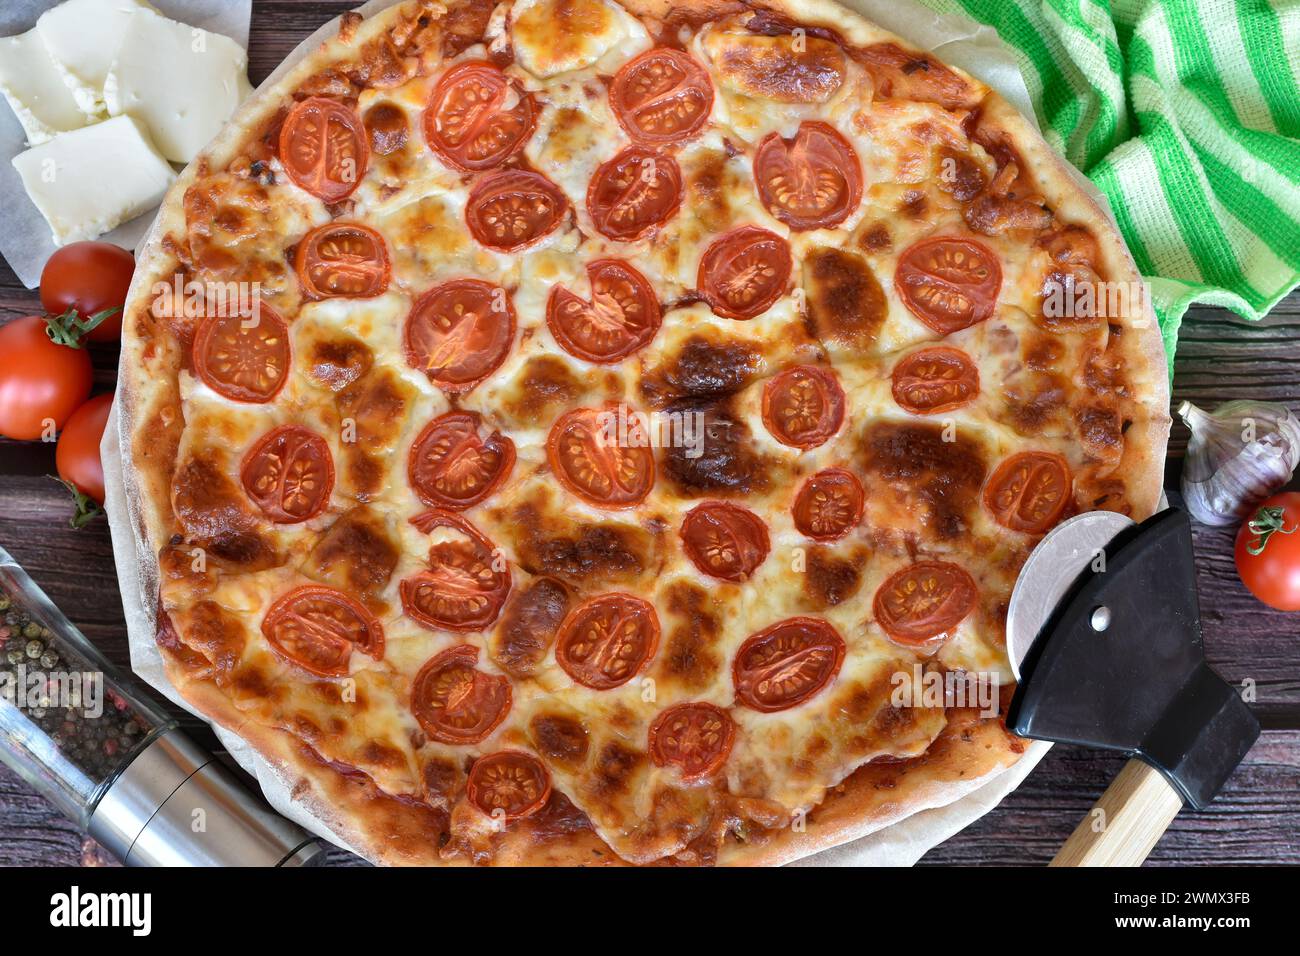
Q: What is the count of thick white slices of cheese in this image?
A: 4